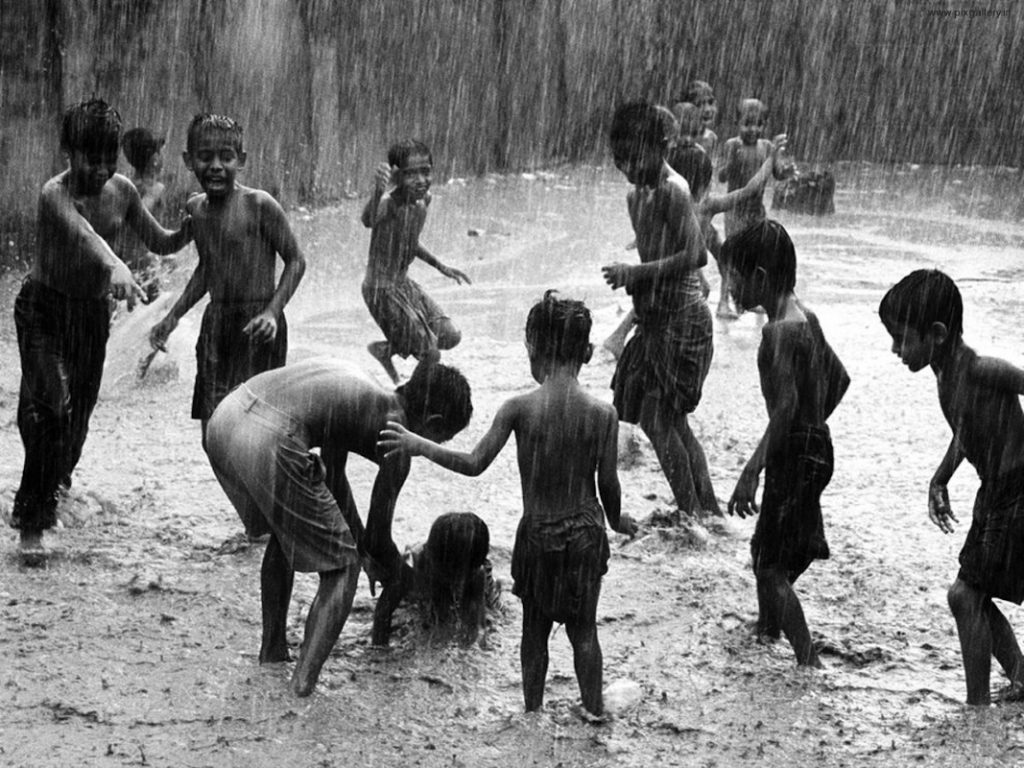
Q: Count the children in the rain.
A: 14